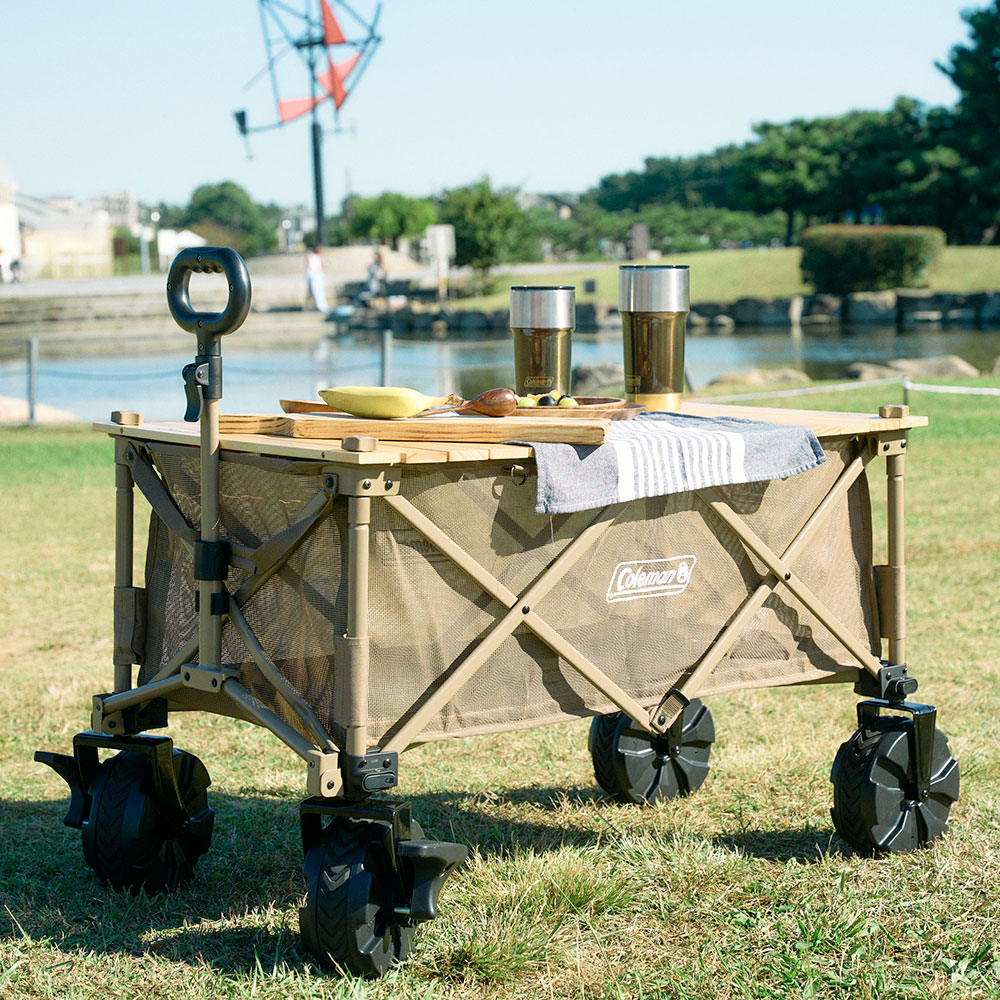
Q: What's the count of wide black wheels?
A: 4